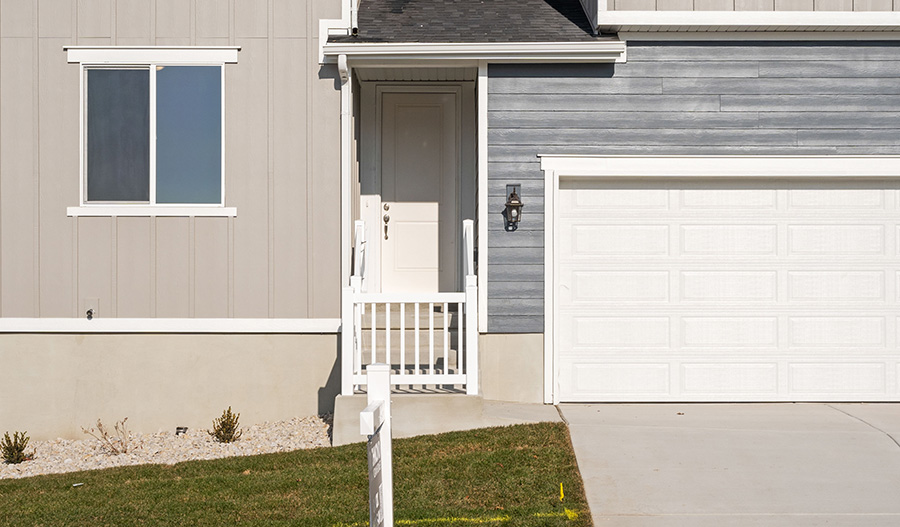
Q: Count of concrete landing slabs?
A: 1